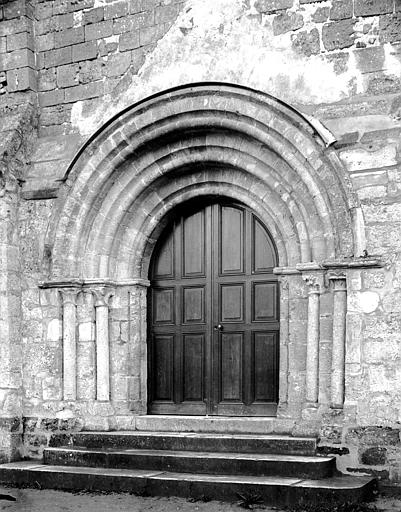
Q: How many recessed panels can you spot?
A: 12